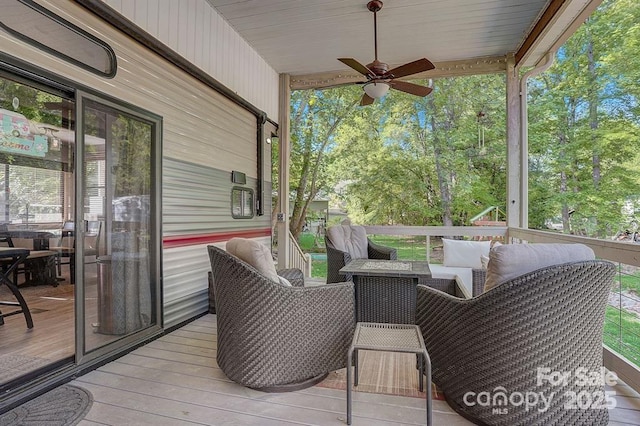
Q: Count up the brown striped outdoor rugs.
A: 1